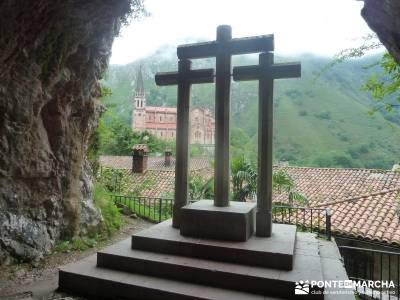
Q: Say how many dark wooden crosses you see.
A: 3